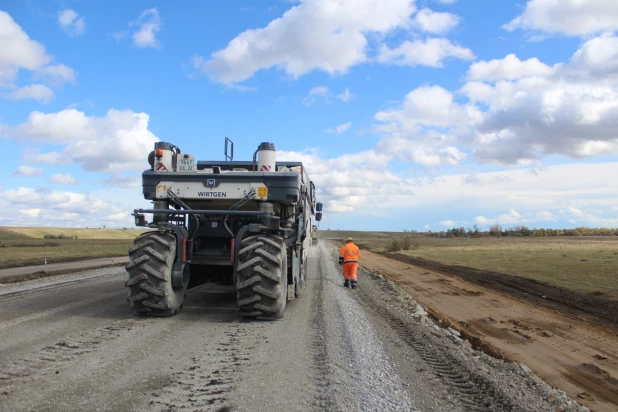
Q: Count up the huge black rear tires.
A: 2